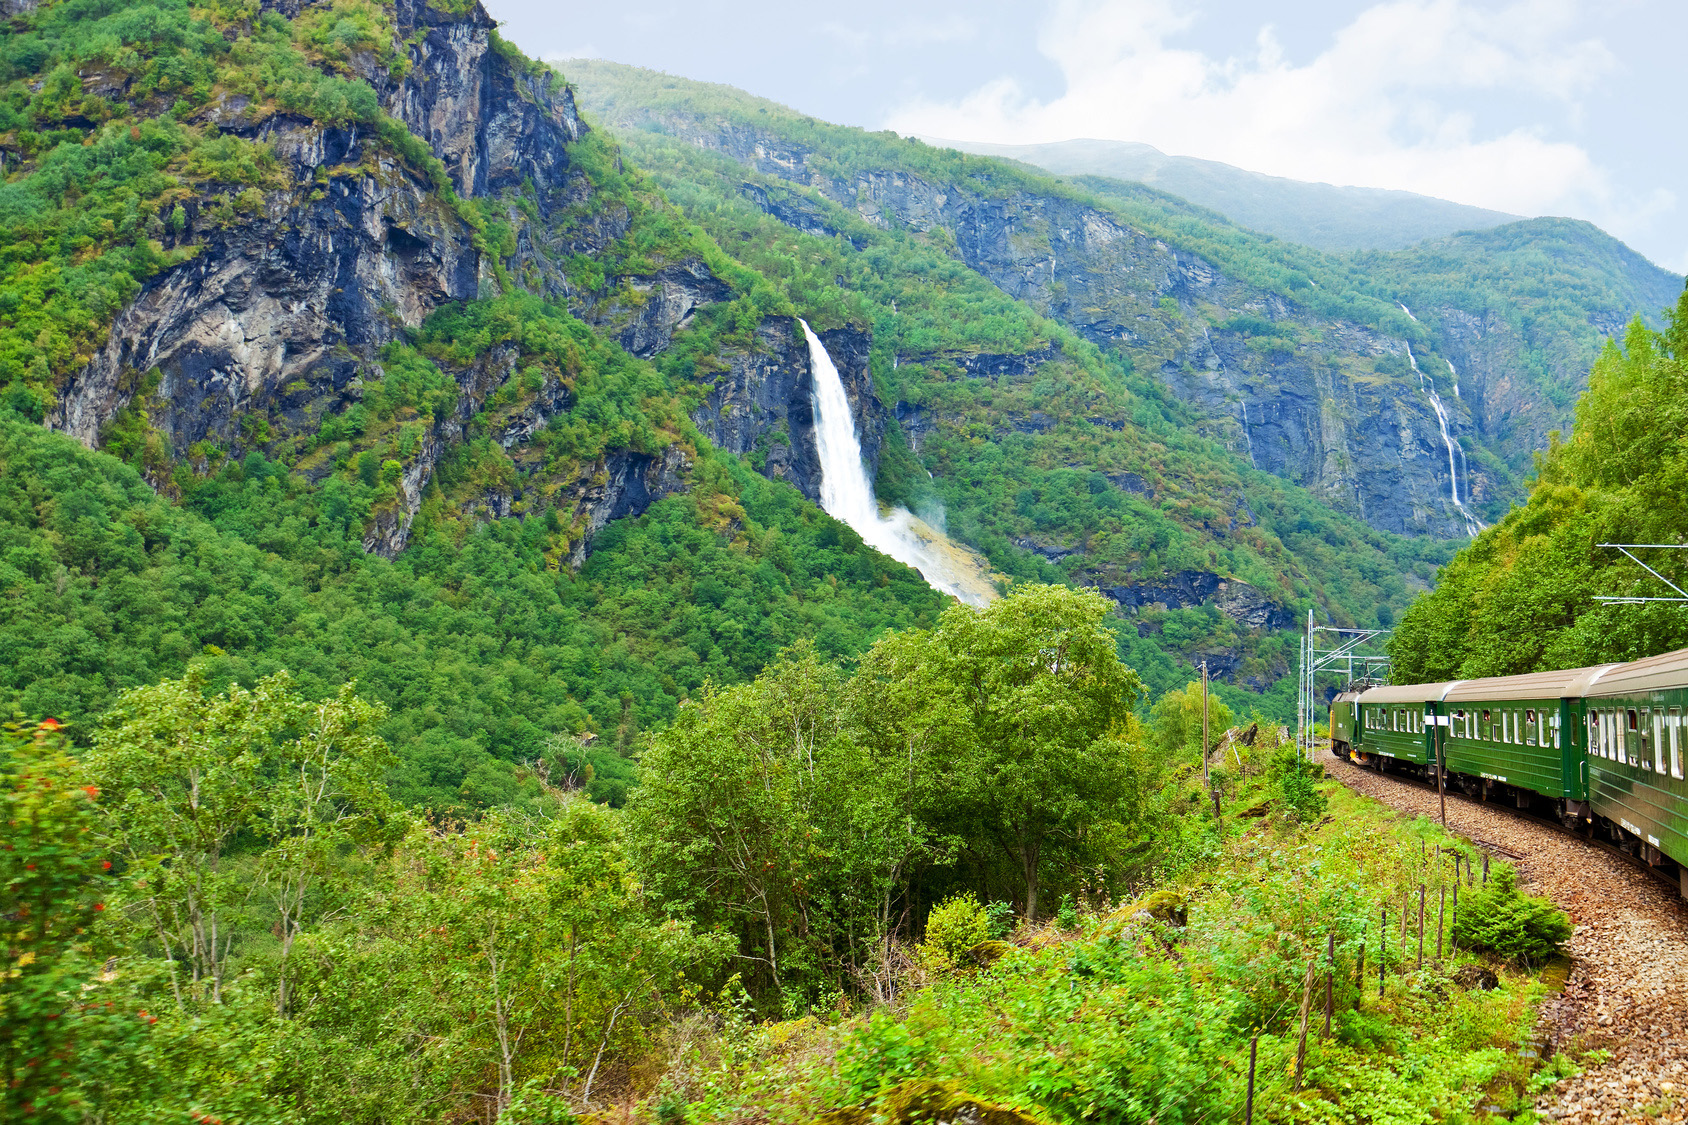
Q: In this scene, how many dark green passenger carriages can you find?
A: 3